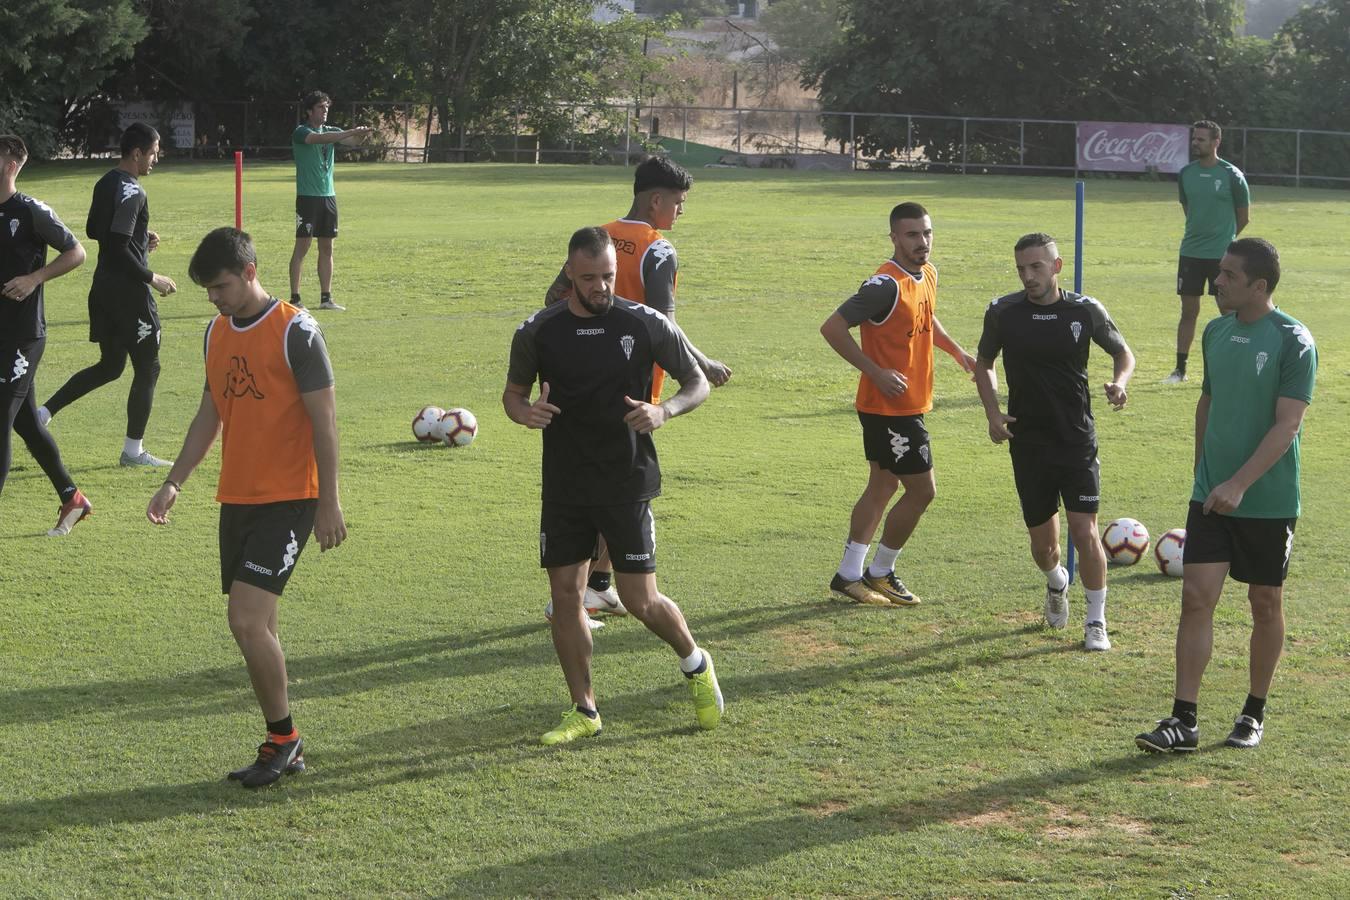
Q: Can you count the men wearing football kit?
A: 10